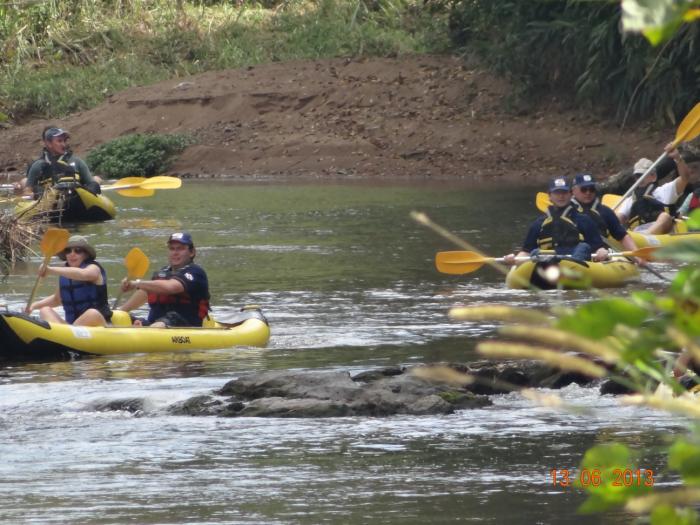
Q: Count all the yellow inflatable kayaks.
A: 4